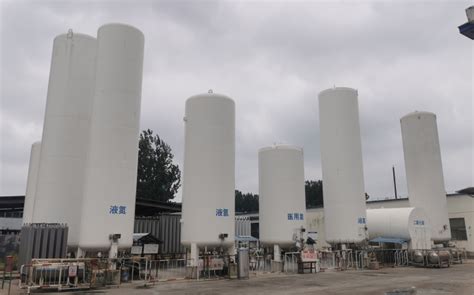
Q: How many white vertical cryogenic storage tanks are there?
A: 7